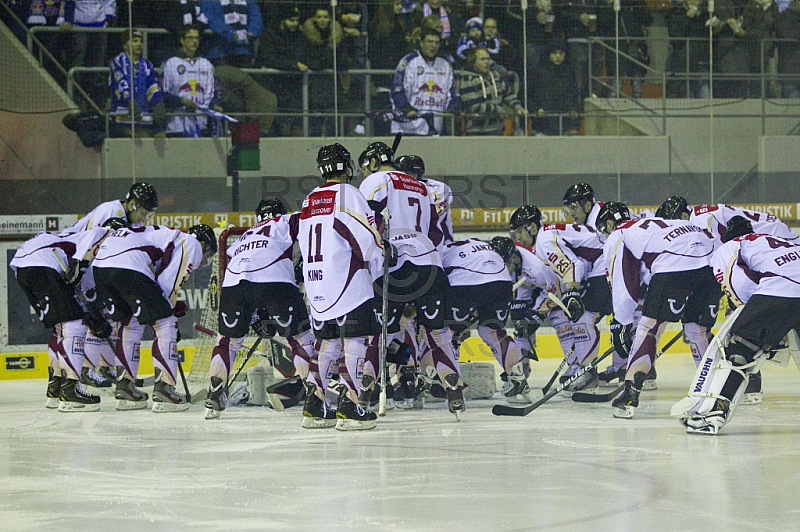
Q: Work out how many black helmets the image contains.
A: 13